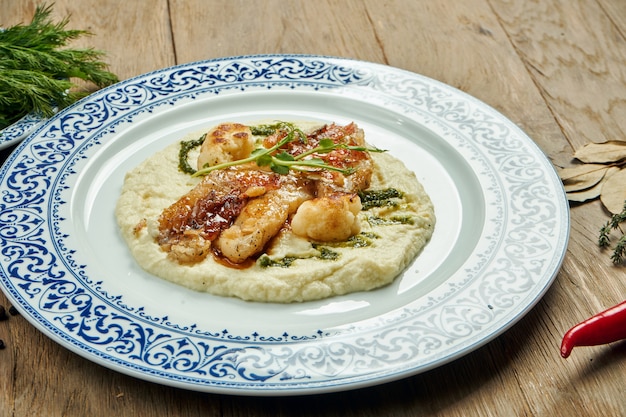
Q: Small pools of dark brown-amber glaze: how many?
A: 1